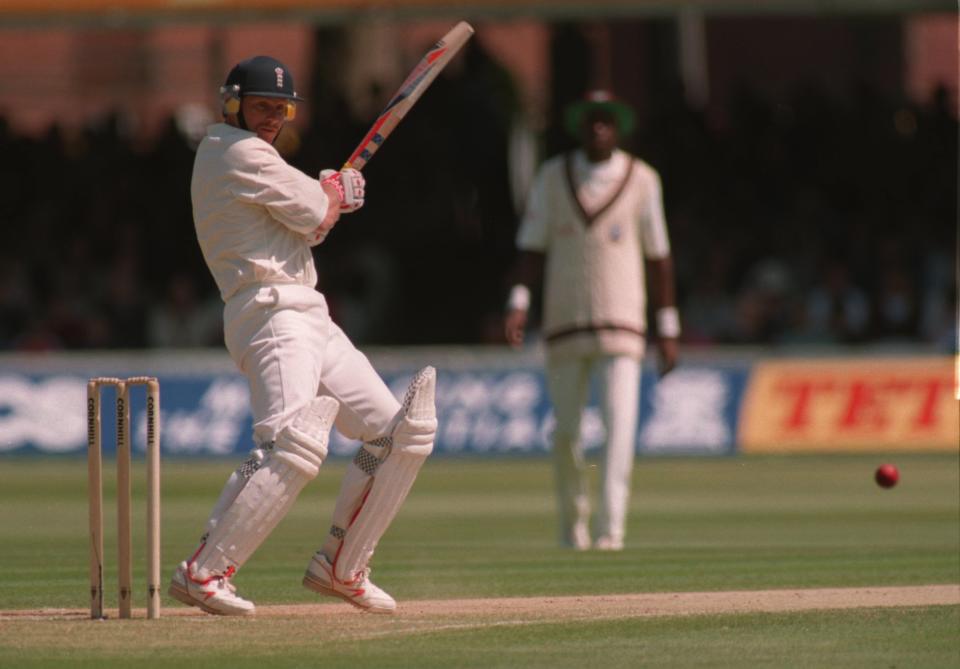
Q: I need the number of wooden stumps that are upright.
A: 3